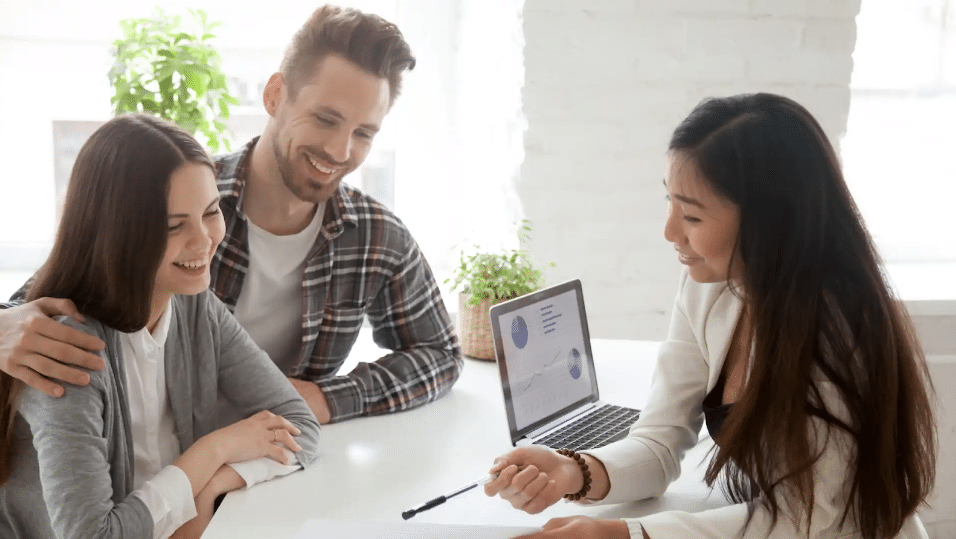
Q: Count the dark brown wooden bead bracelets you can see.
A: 1